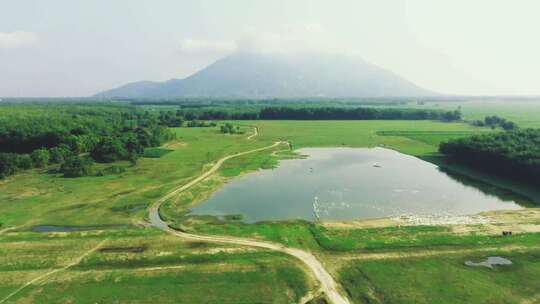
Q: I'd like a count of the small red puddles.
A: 0